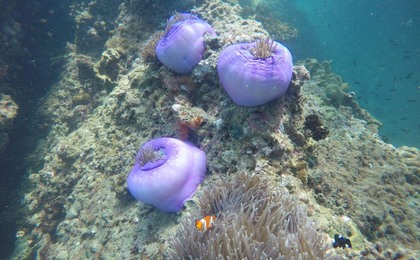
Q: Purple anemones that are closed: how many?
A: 3